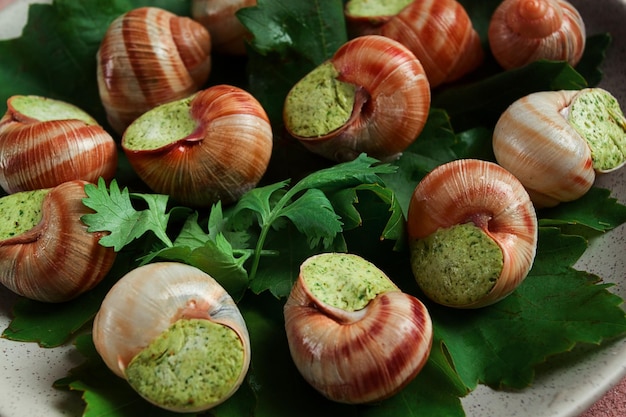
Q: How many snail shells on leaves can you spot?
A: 12